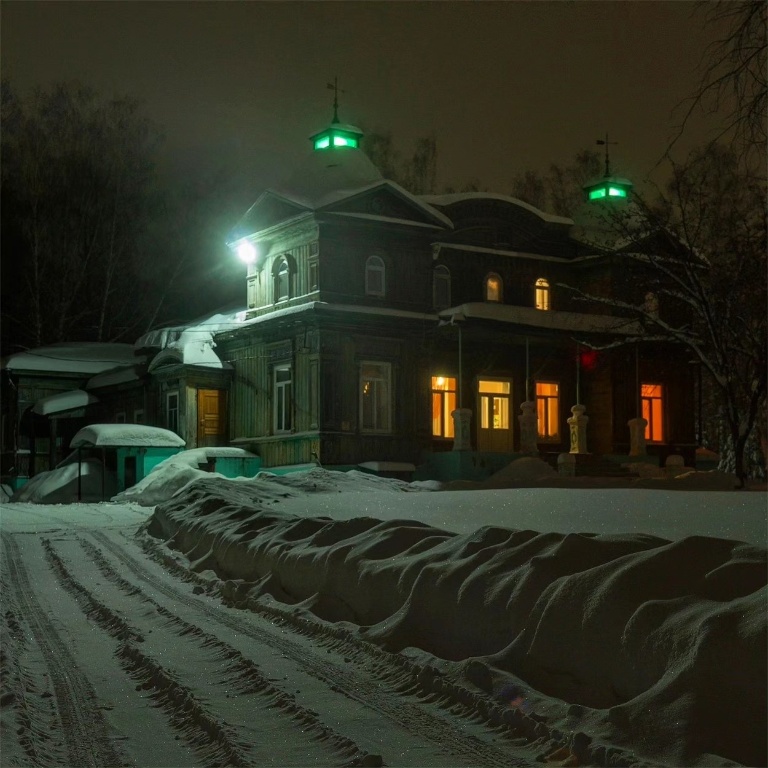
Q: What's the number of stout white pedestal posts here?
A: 4